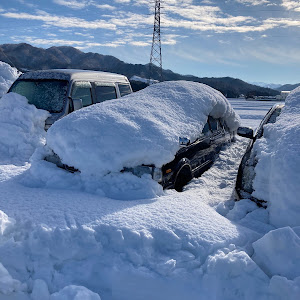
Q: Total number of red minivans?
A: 0